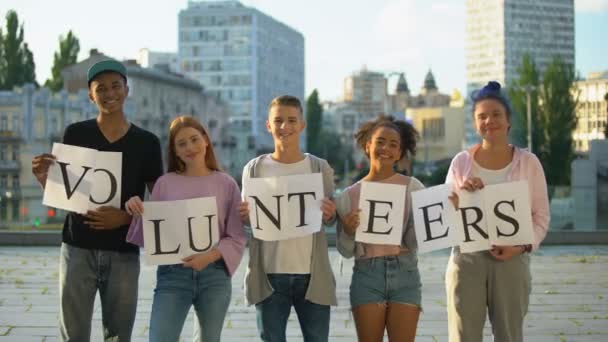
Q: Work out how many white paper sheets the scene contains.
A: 10